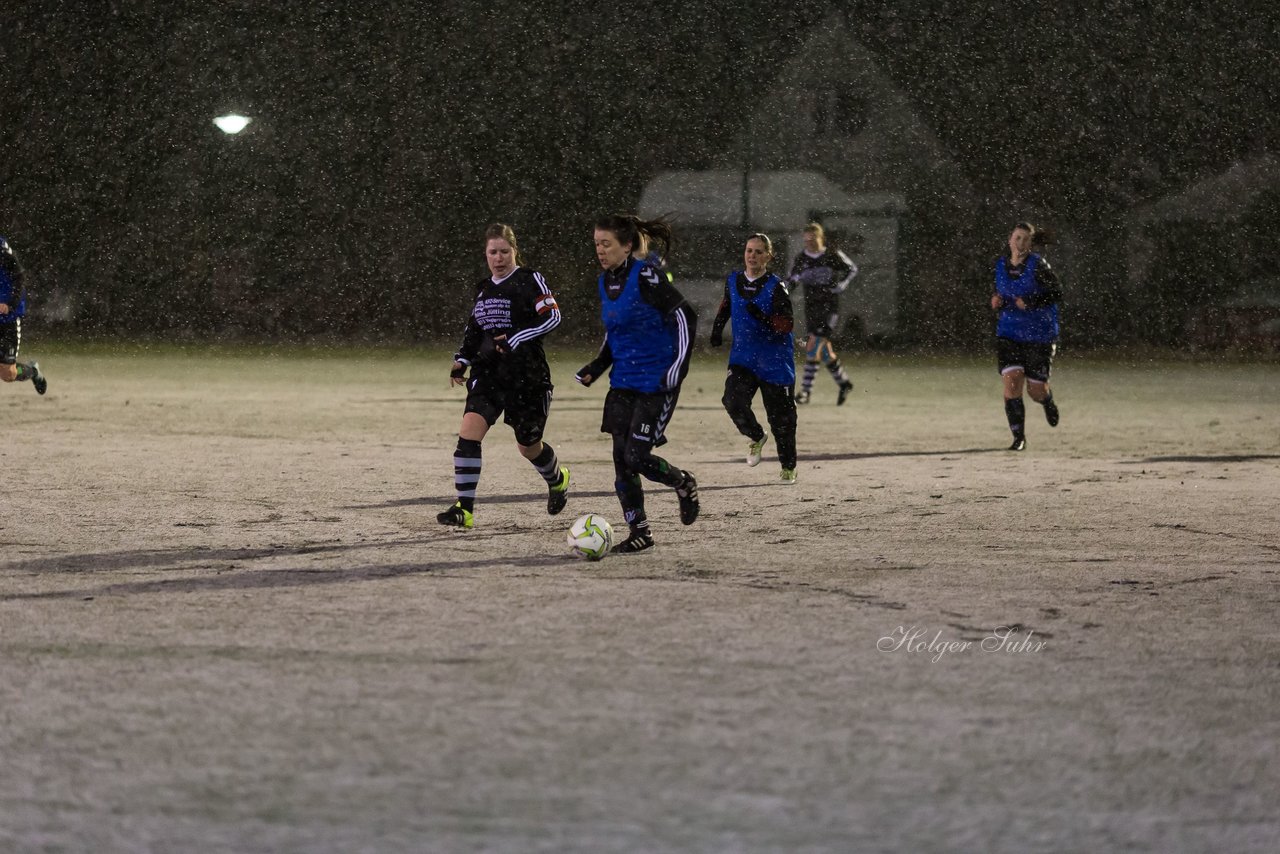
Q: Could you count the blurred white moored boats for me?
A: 0